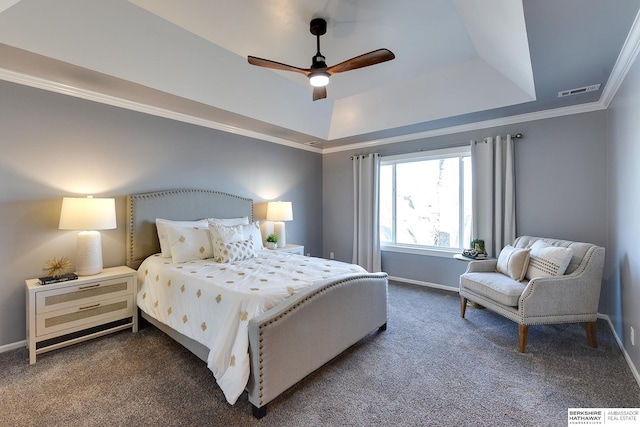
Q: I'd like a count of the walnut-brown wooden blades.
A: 3